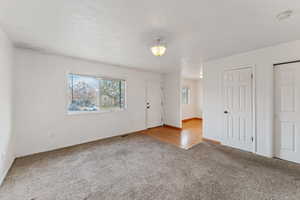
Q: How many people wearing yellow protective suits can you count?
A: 0